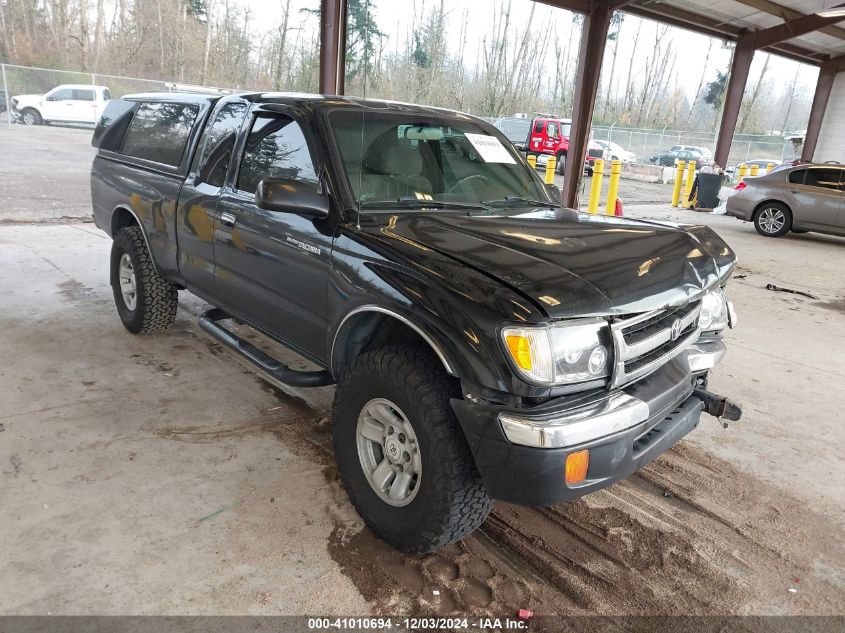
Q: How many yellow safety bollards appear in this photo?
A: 9